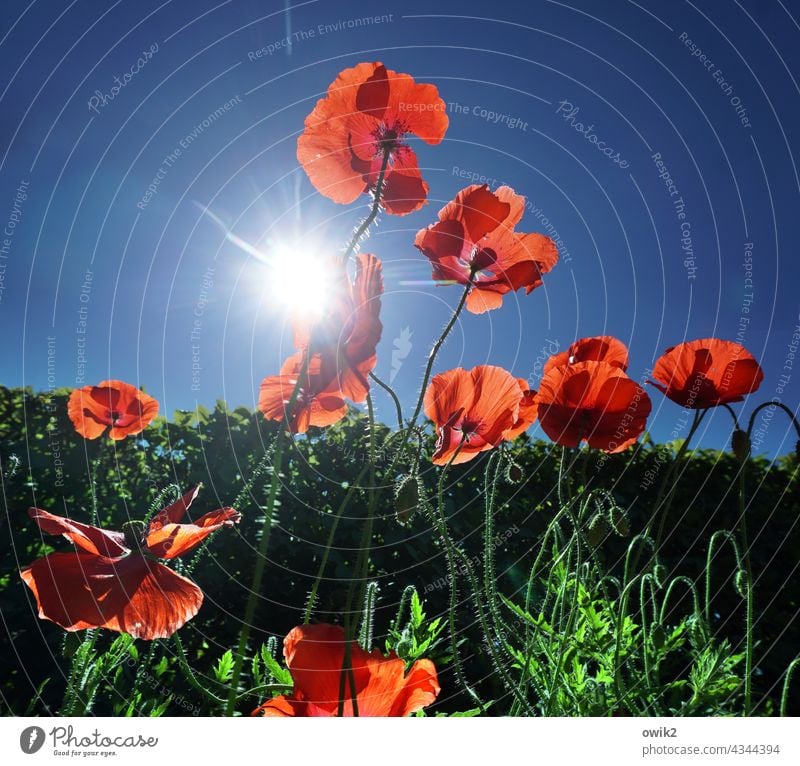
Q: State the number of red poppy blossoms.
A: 12